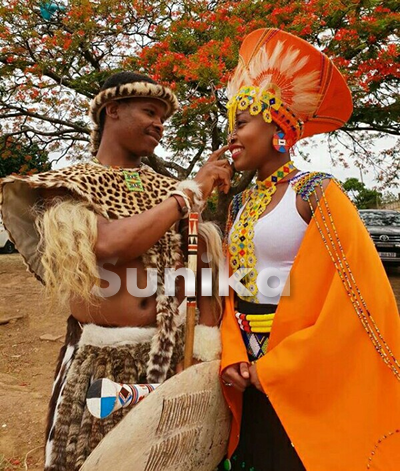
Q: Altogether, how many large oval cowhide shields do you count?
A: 1